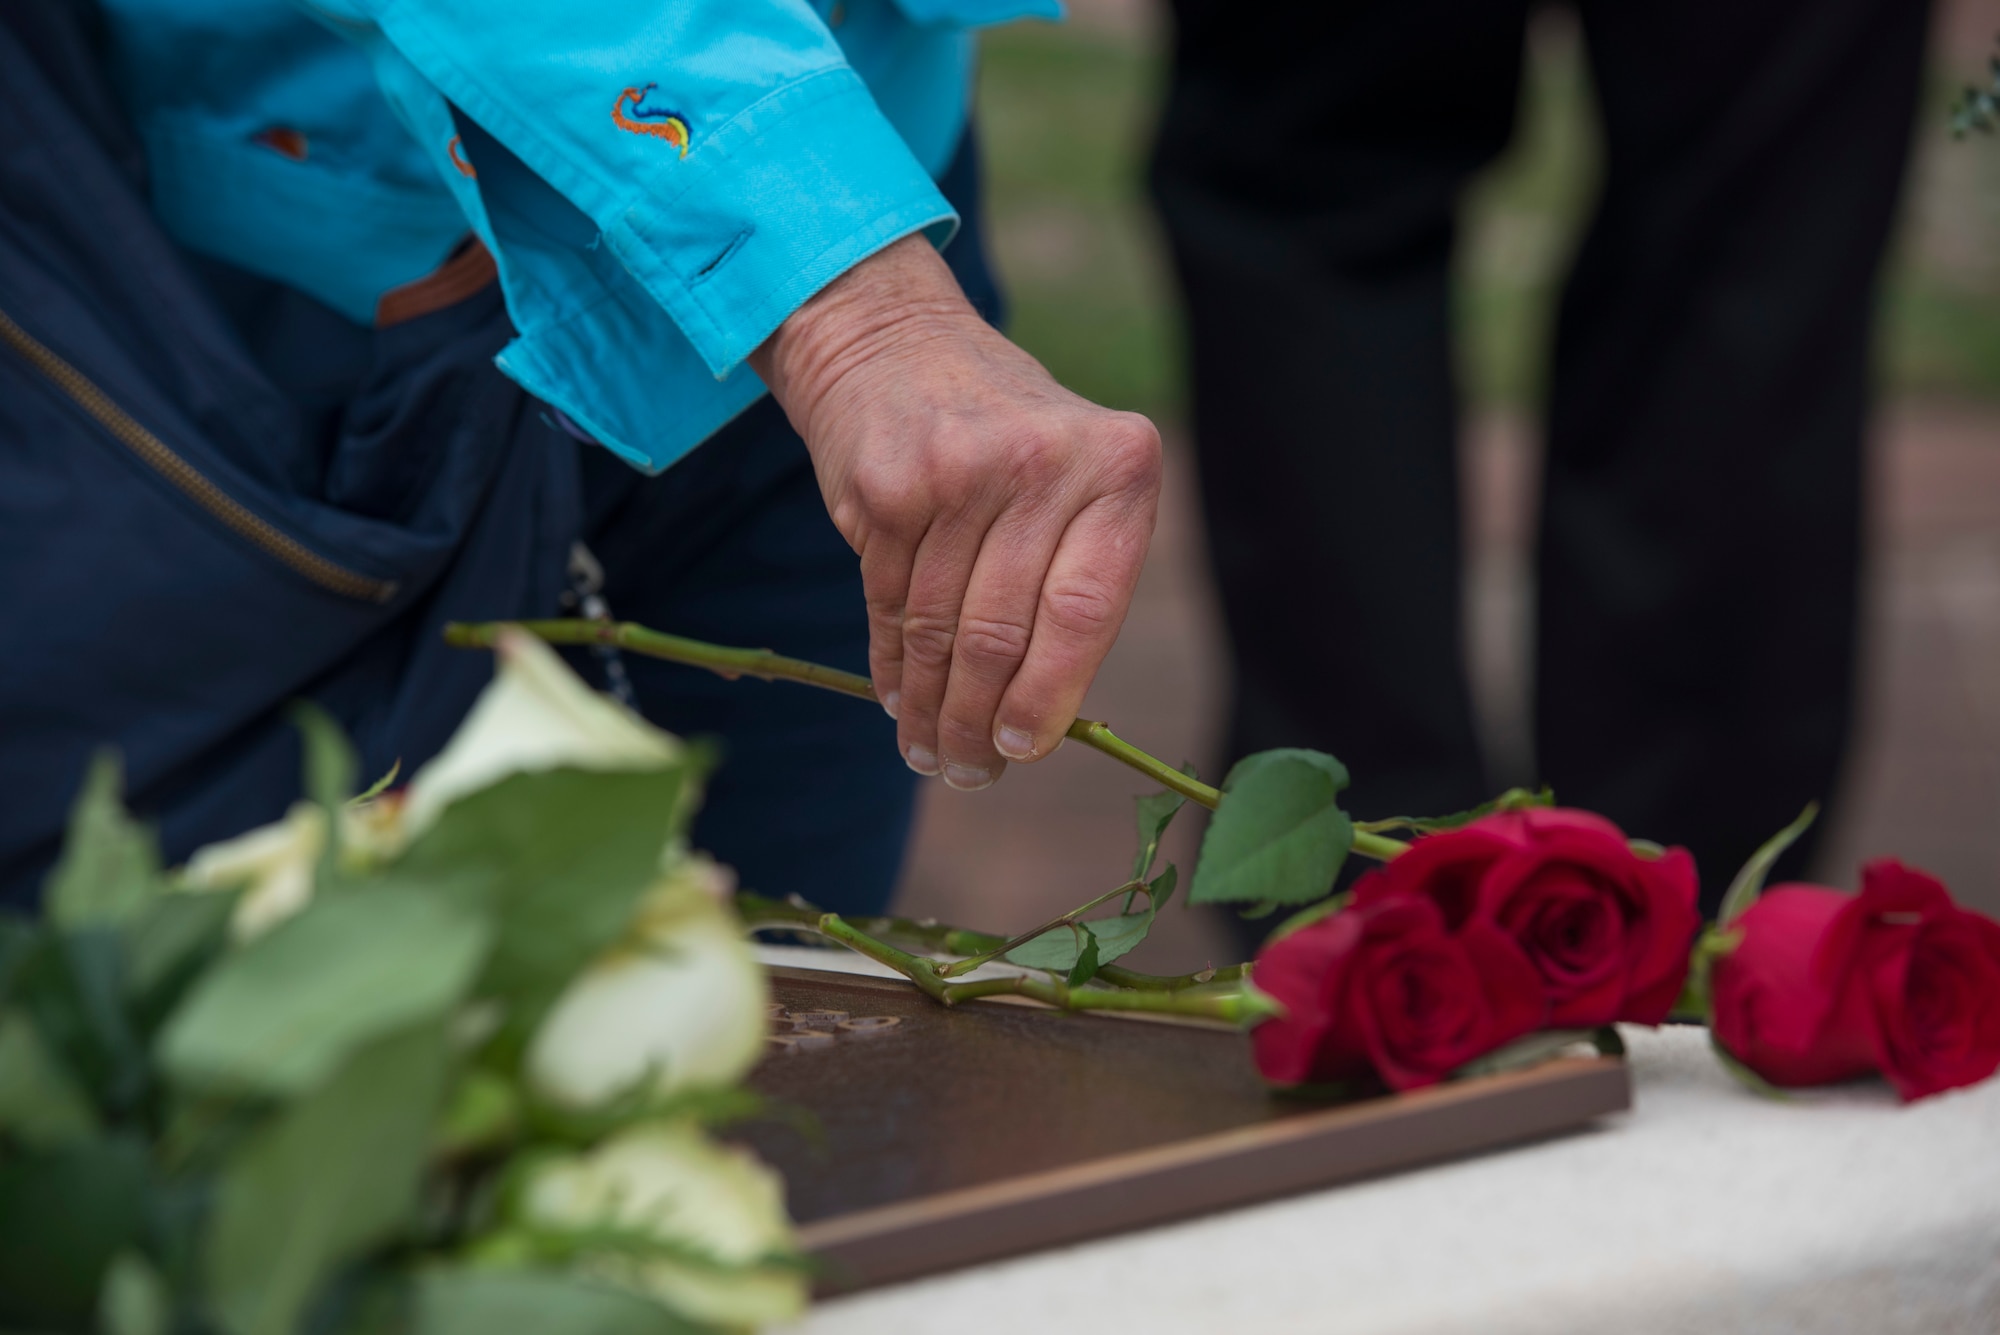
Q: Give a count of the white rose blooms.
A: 4